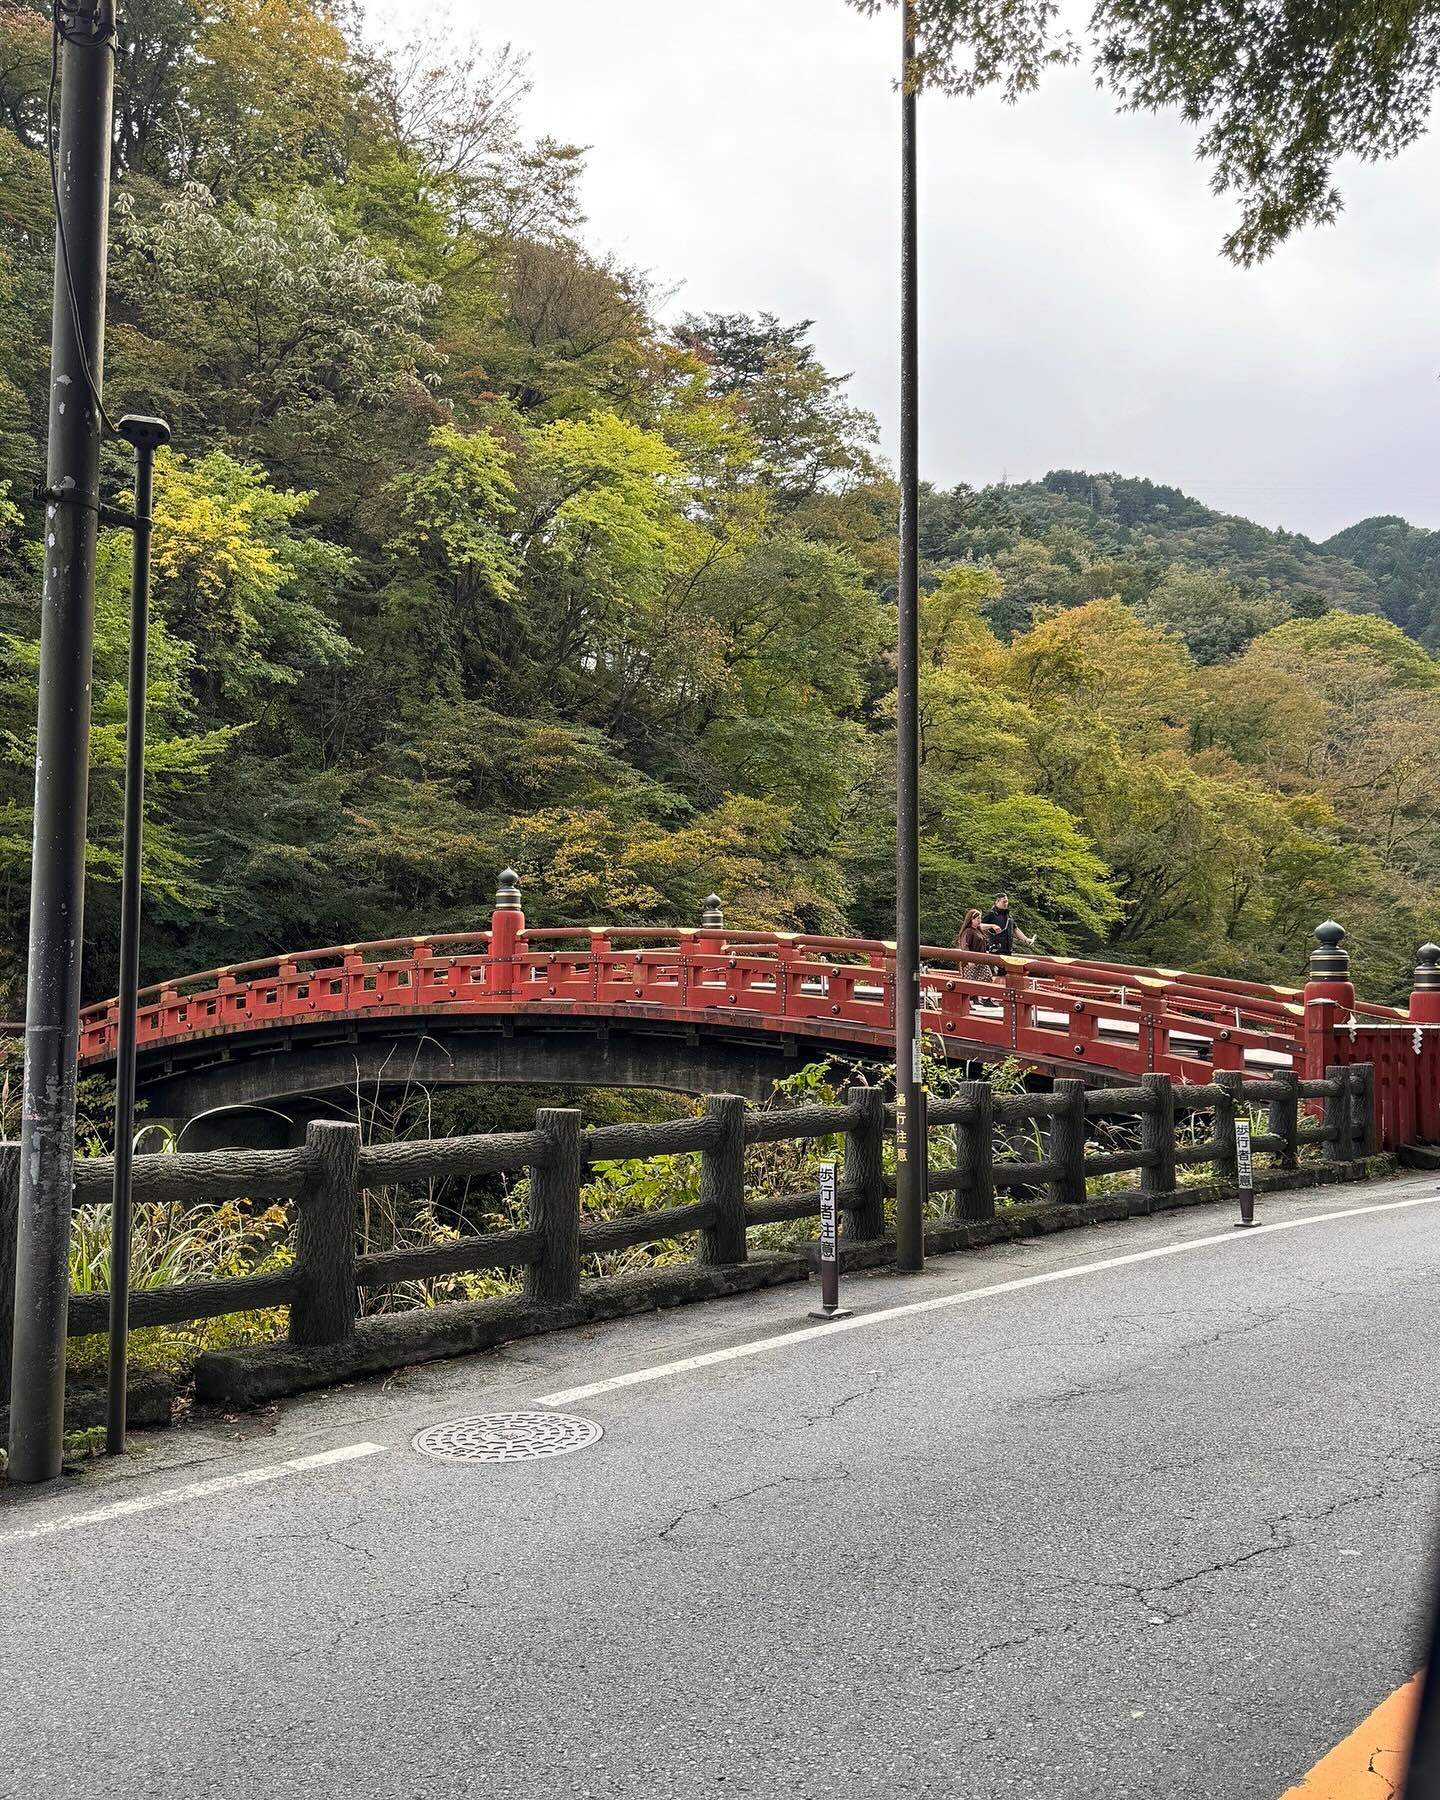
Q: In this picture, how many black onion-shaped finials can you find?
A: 4